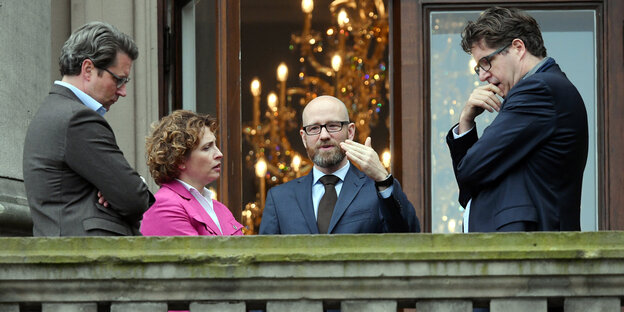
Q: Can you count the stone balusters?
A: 9